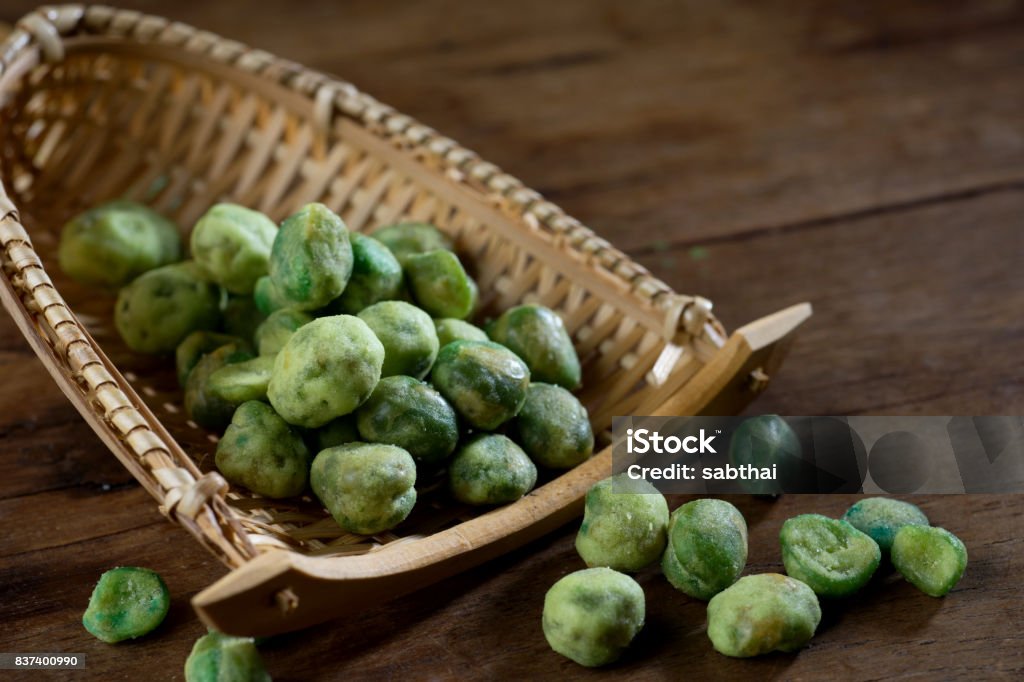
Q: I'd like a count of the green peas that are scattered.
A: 10